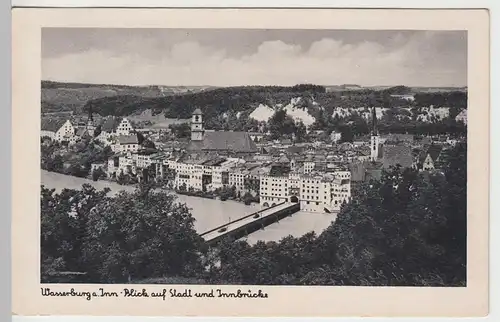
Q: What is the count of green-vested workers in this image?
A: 0